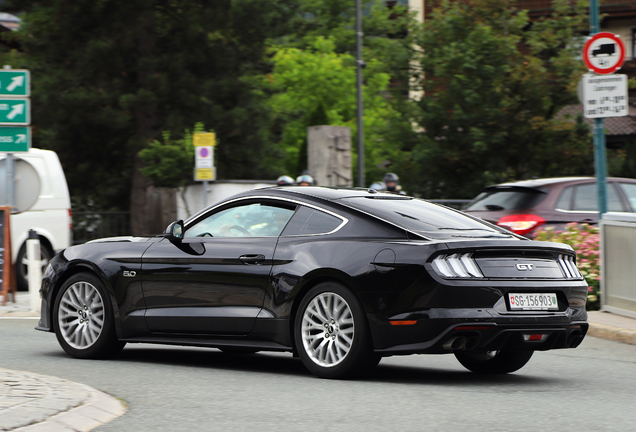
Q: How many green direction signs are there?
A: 3